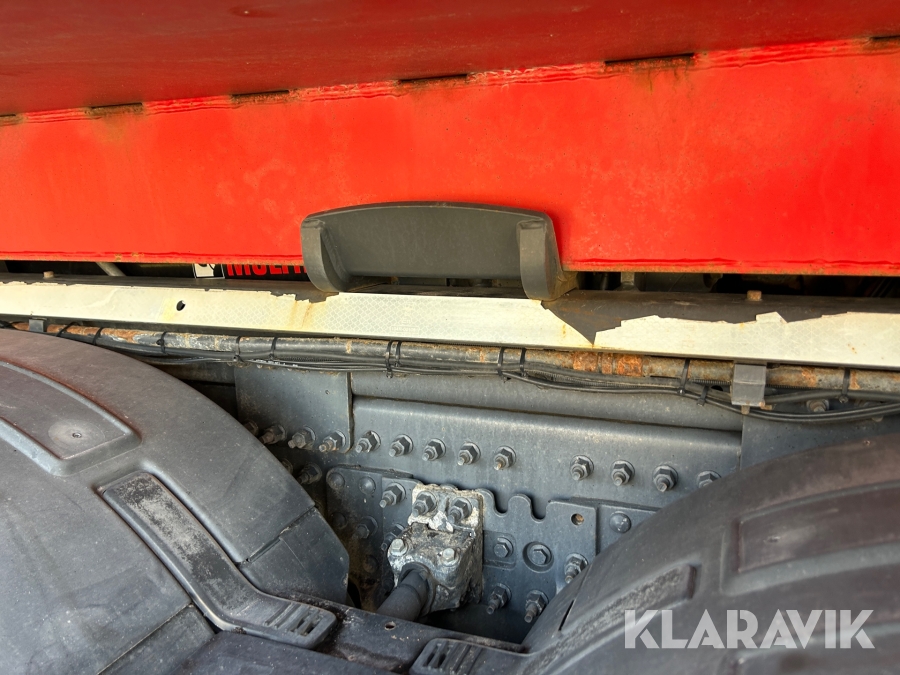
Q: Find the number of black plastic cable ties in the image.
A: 12